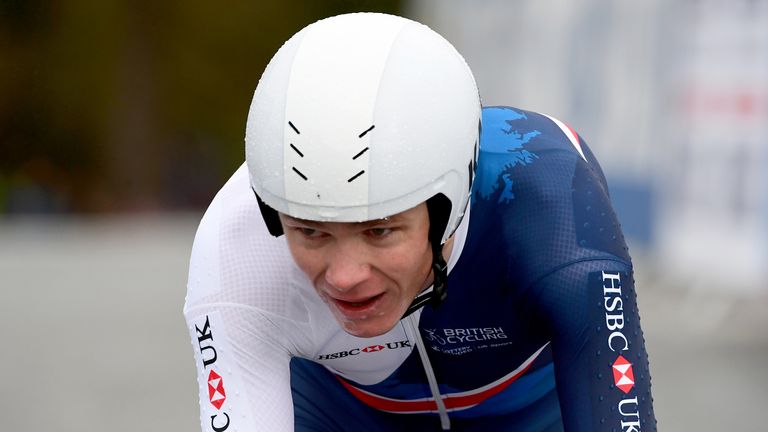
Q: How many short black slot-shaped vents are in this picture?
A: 6